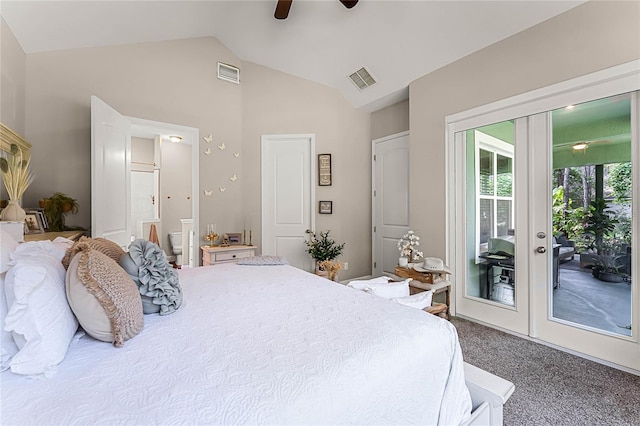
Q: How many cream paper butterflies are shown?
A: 7